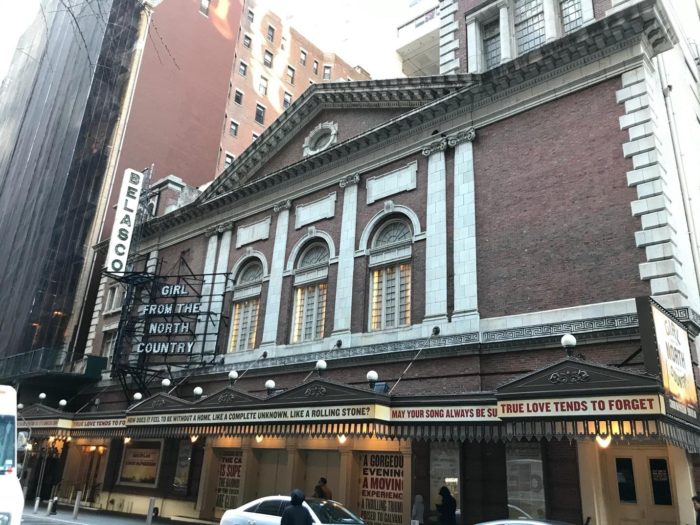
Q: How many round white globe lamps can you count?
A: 11